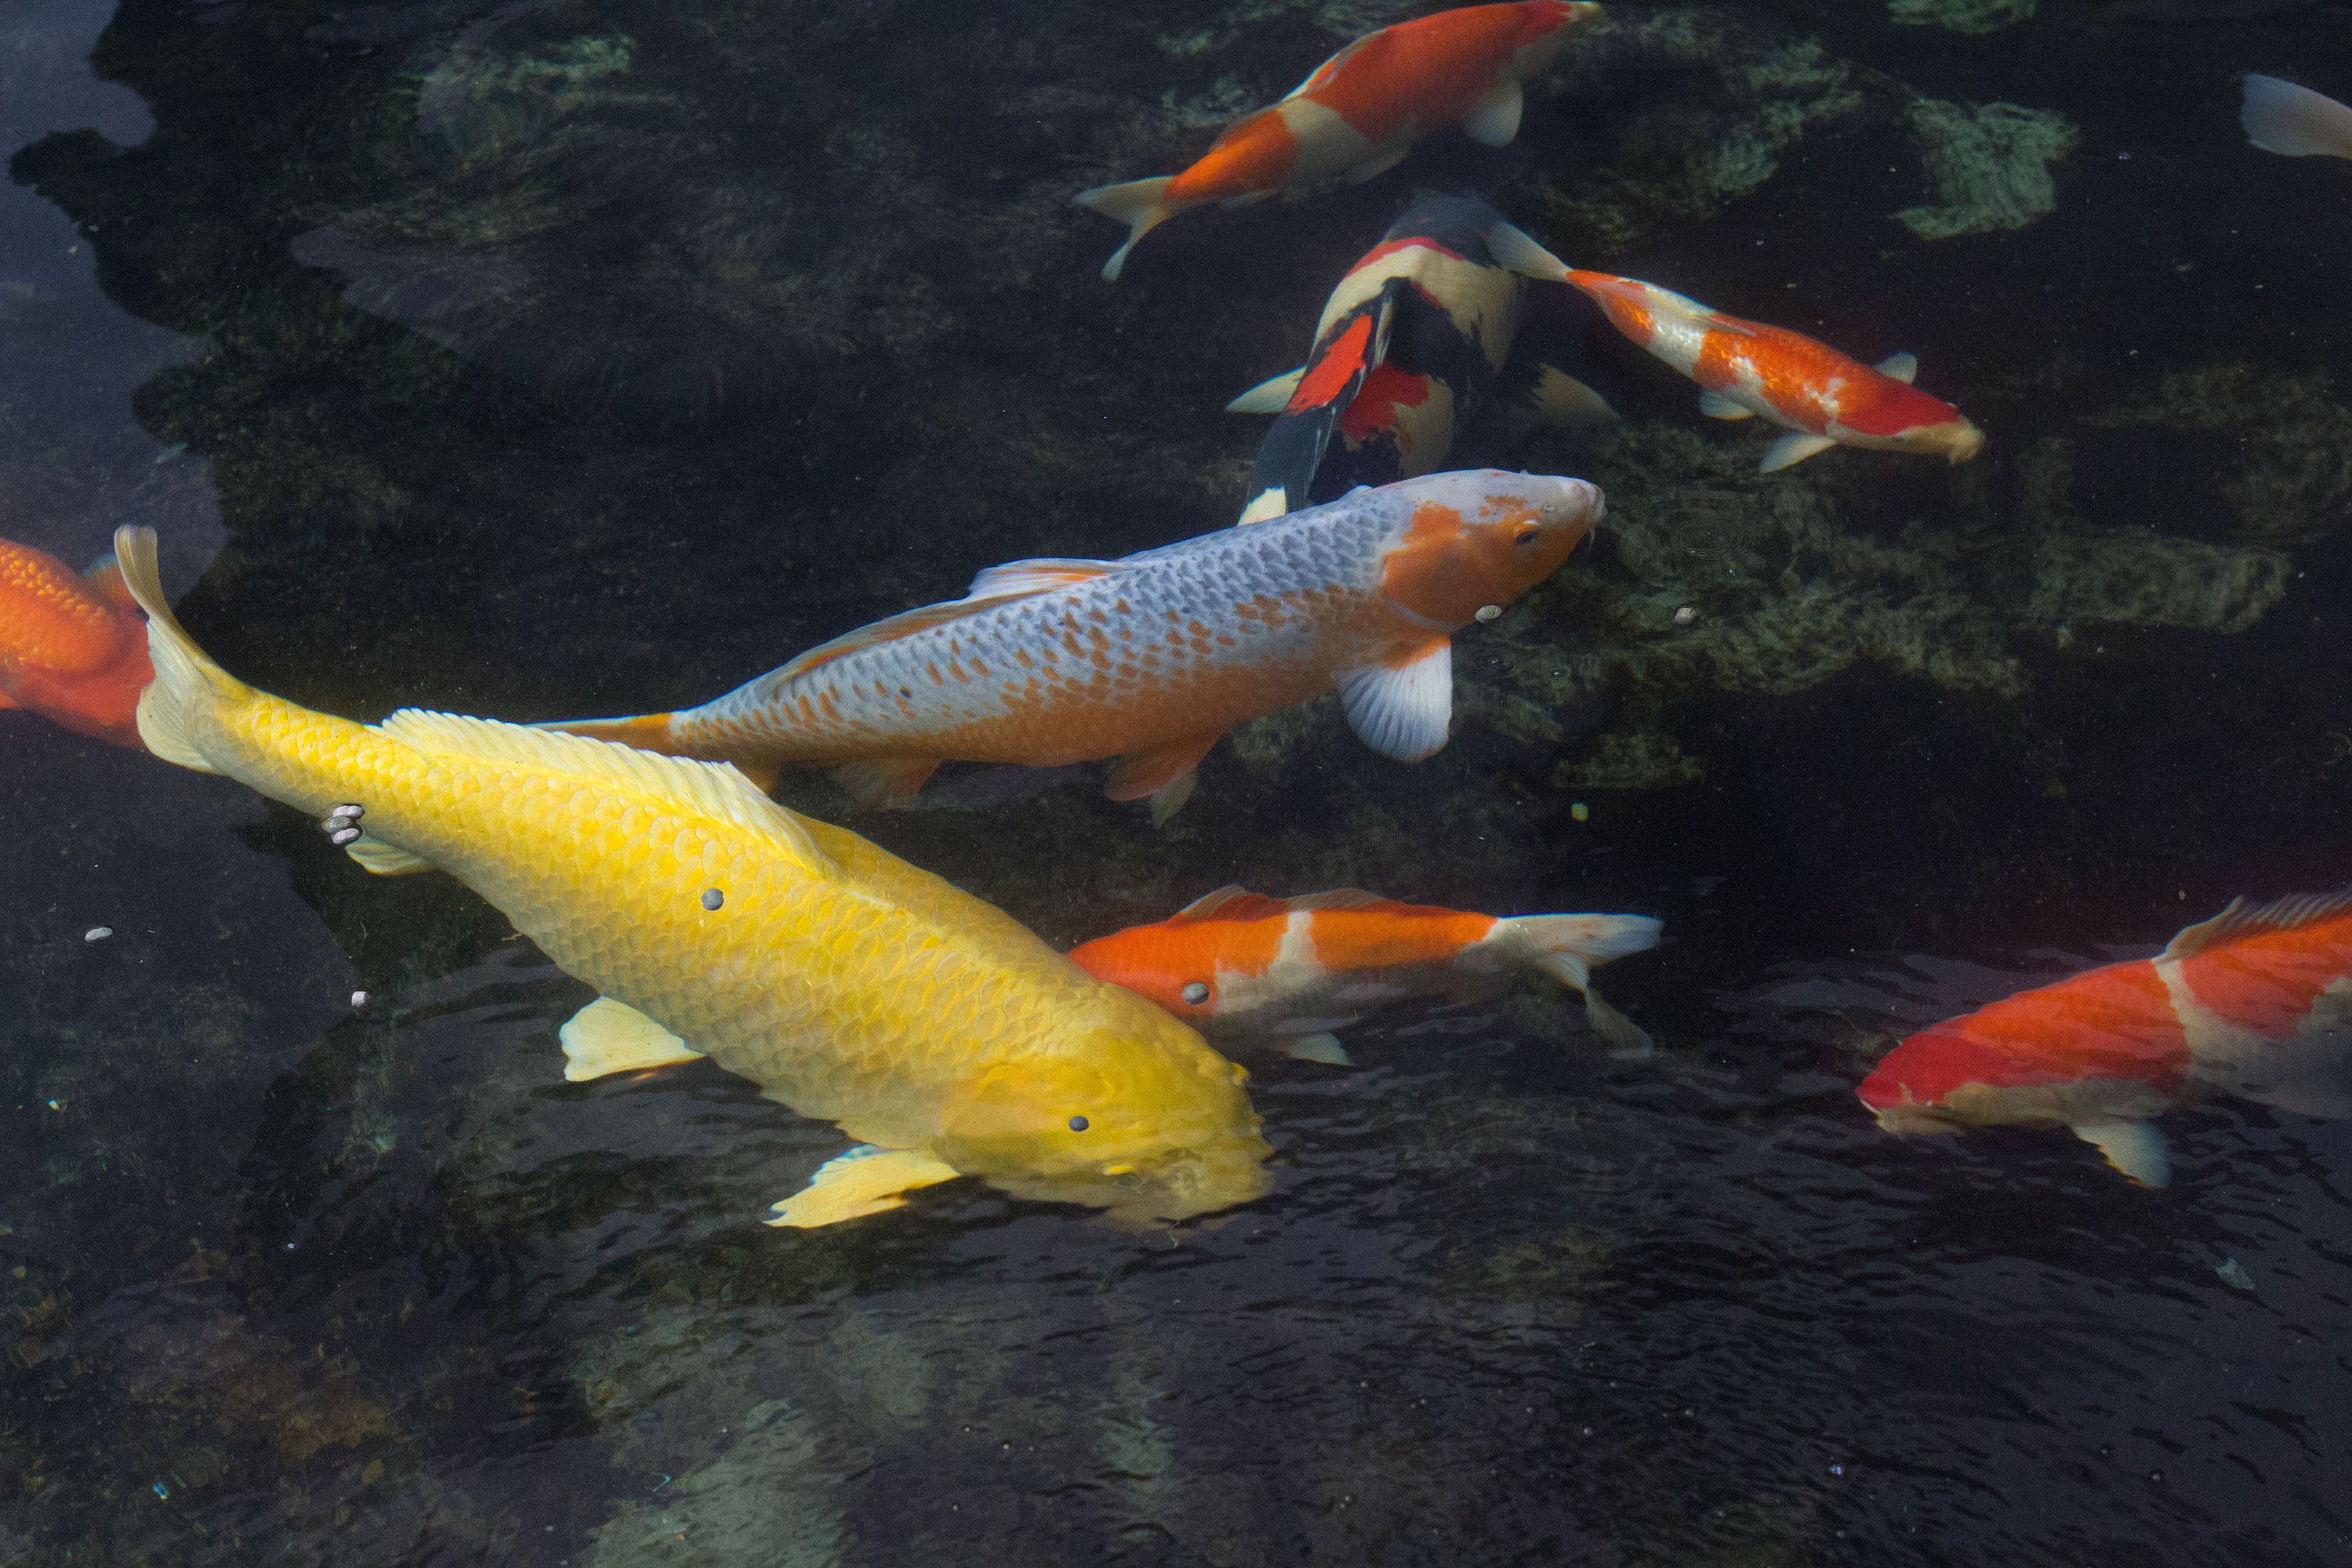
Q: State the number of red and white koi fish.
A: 4